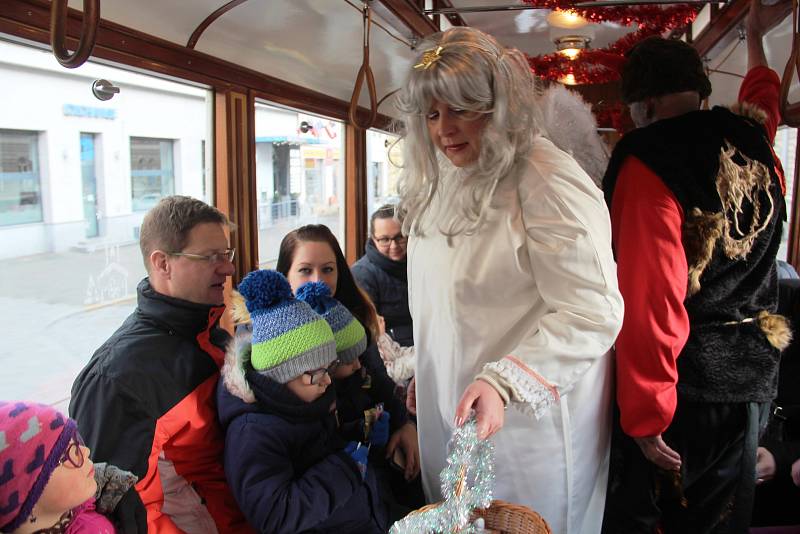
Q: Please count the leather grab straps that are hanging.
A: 3